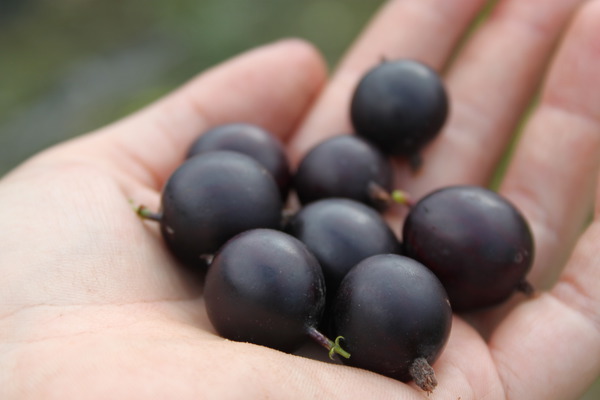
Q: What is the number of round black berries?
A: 8